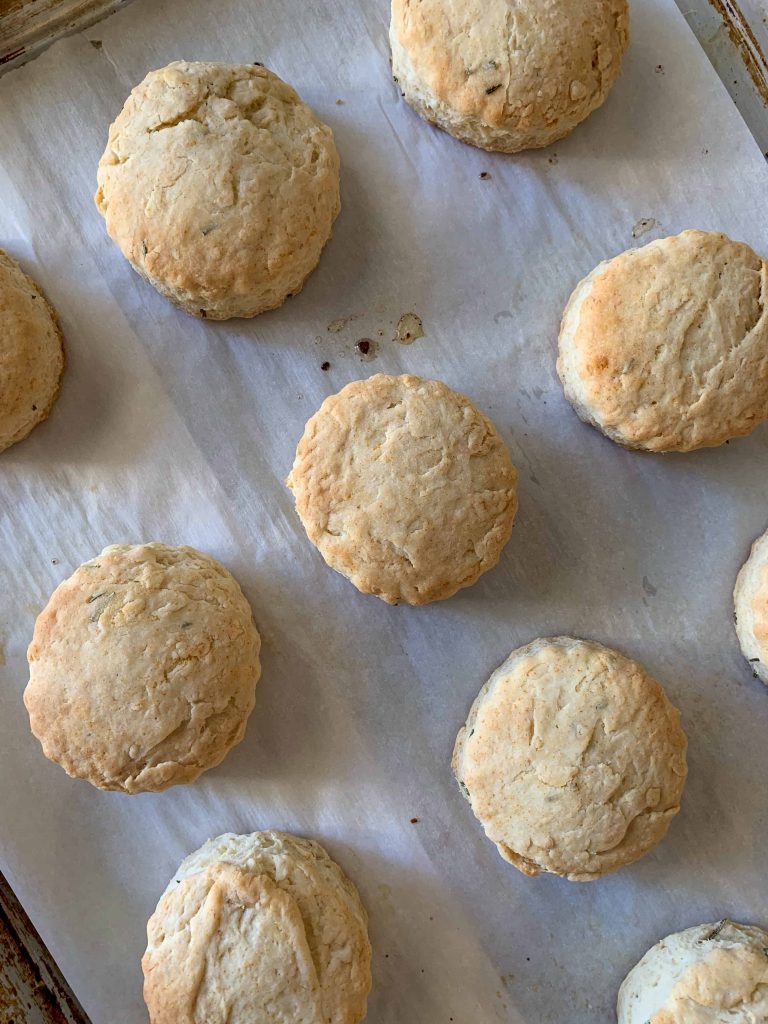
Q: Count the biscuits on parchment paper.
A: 10